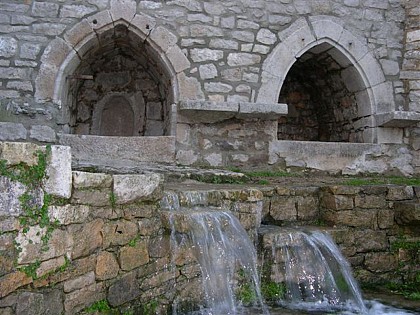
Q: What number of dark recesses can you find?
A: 2